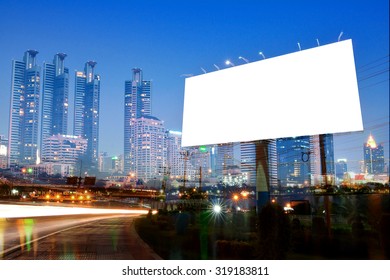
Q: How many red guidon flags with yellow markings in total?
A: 0